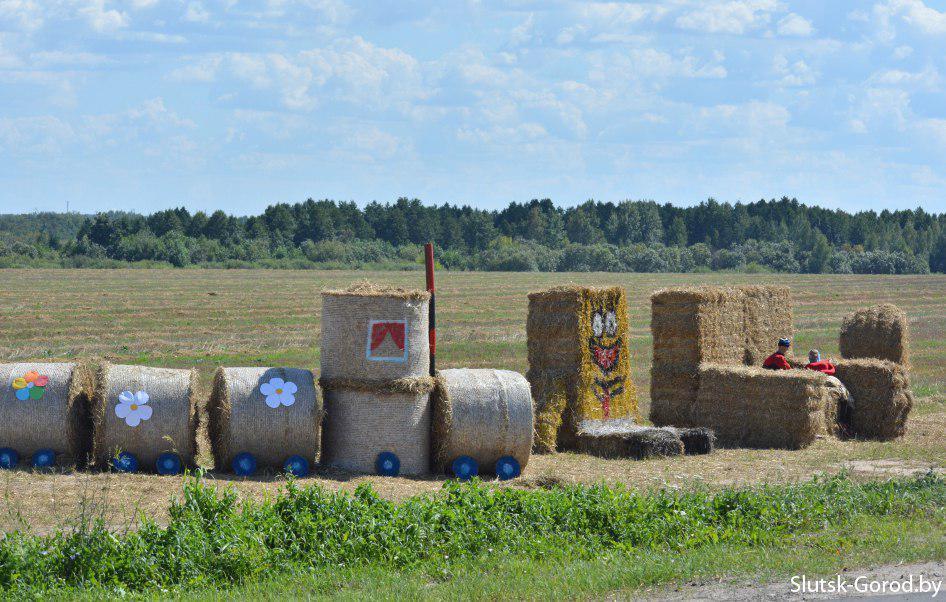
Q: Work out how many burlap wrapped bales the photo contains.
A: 6